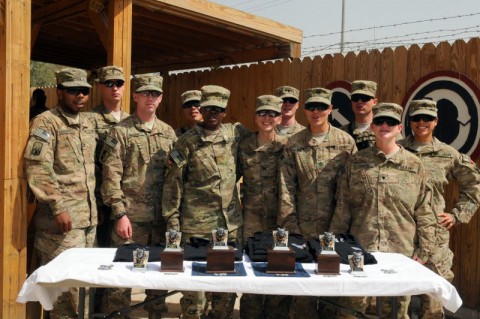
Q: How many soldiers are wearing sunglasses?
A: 11